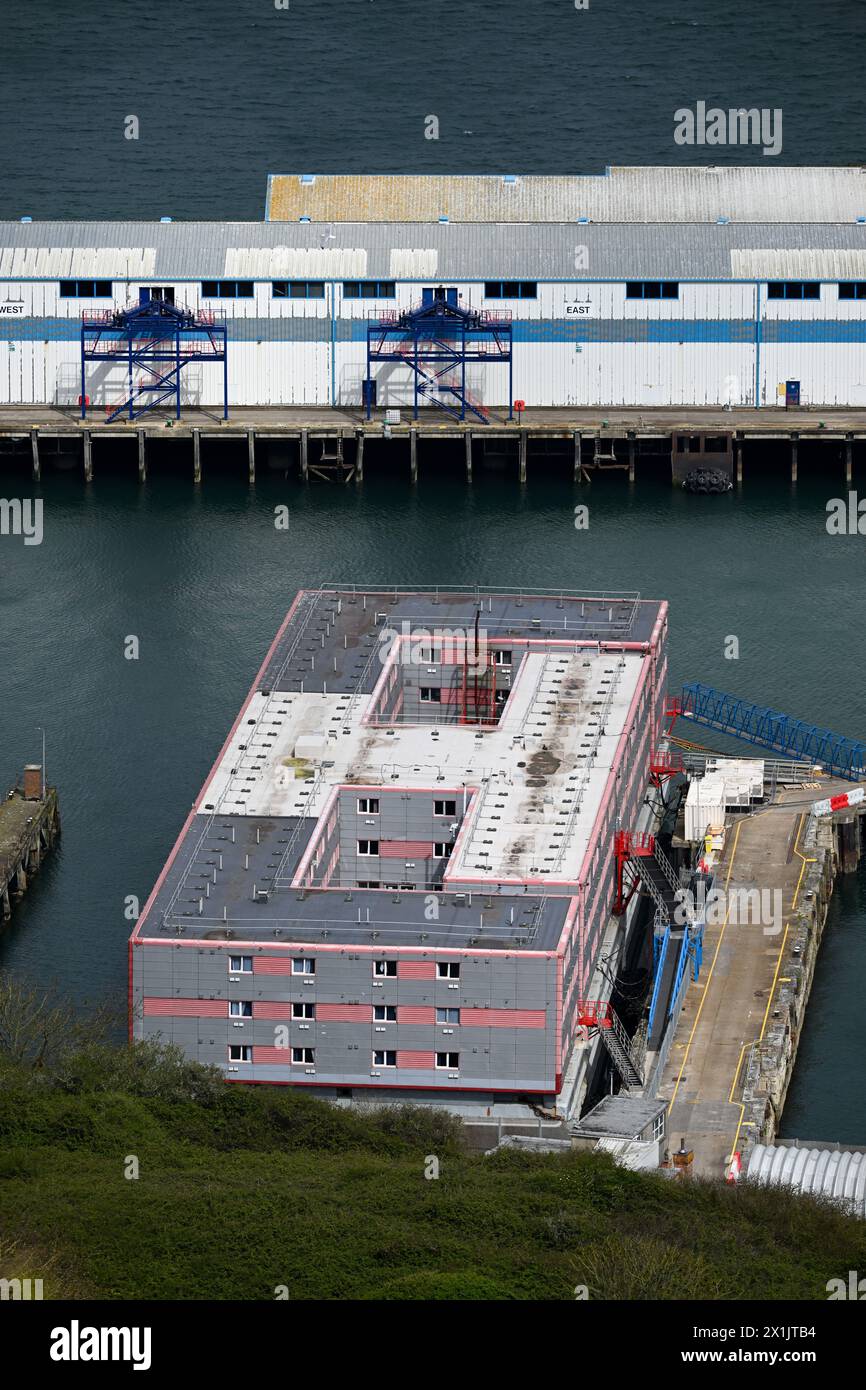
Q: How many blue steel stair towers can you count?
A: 2